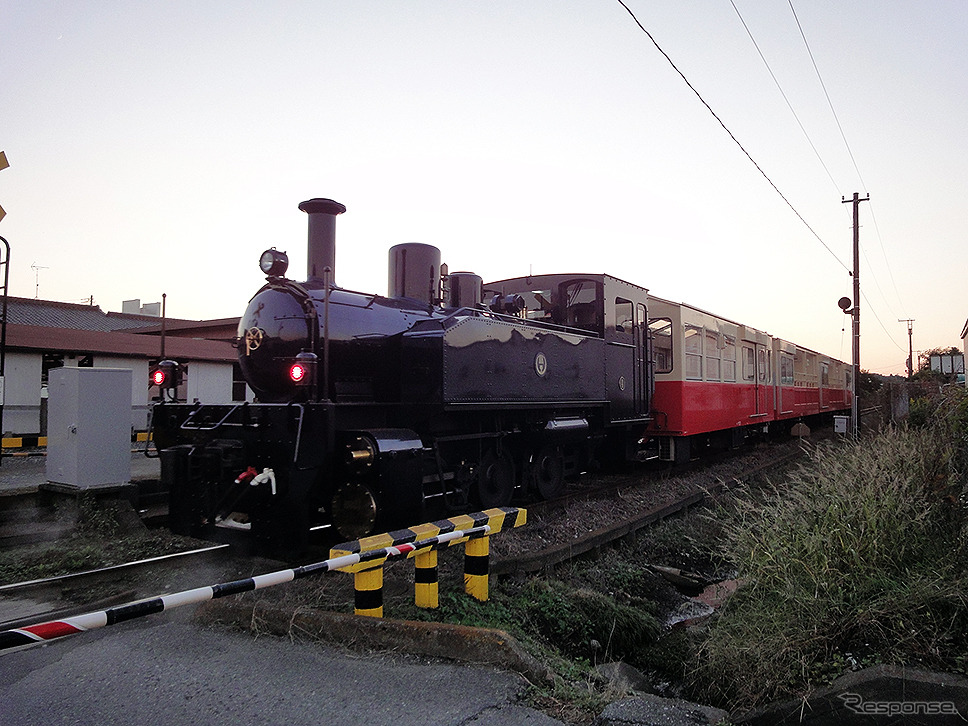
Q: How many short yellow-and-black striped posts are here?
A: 3